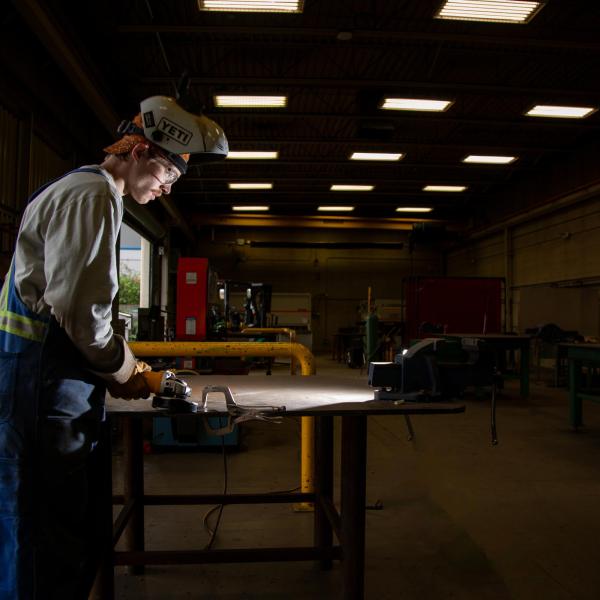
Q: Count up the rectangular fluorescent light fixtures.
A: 14